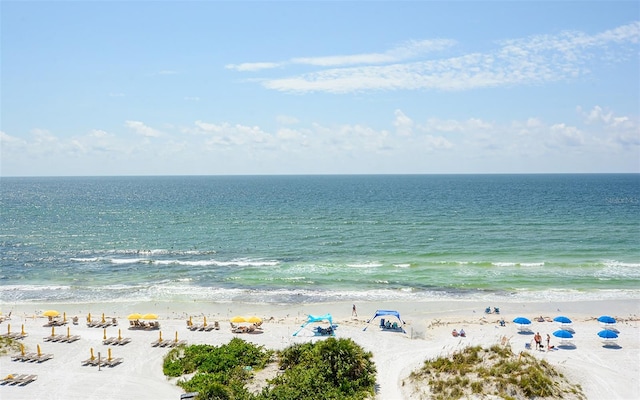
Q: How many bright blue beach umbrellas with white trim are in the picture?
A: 5